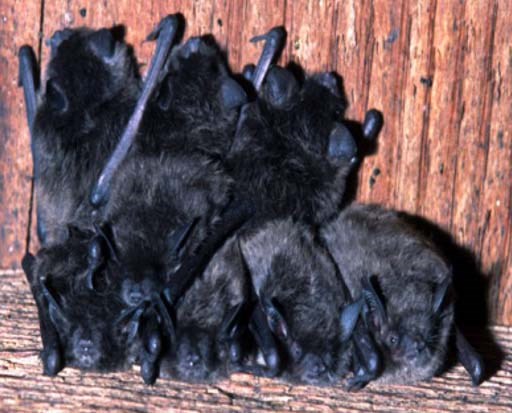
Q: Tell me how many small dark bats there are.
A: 8